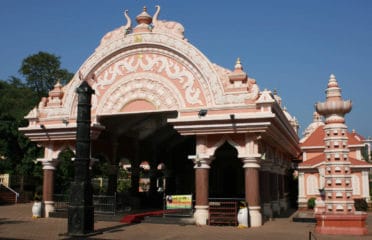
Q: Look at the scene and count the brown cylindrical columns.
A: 3